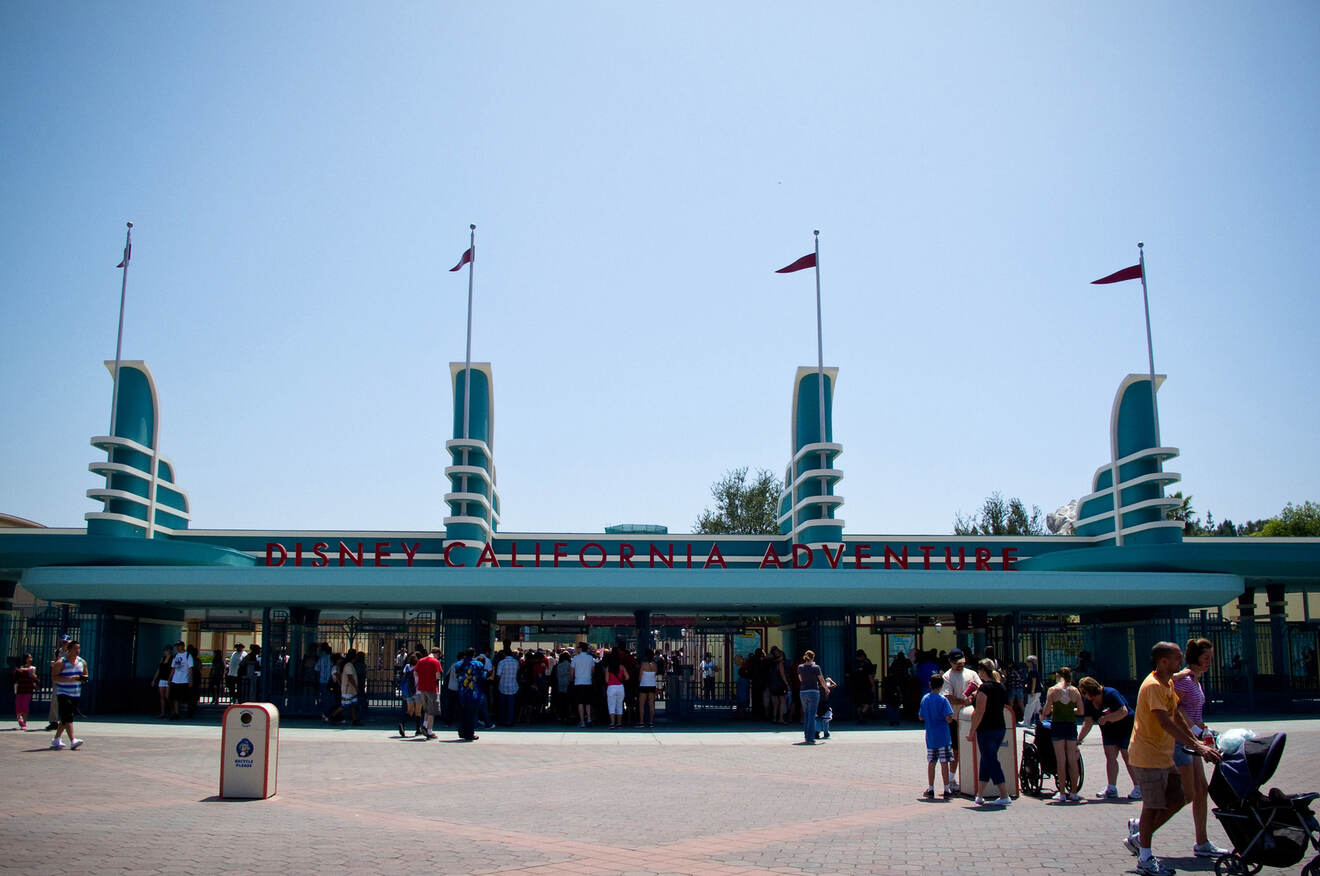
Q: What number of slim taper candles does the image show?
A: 0